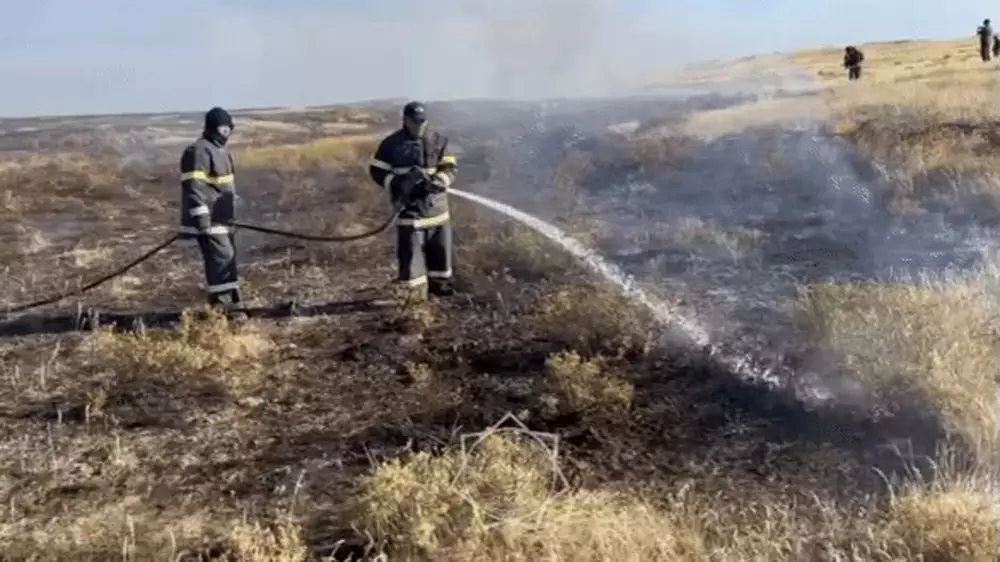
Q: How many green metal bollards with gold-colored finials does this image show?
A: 0